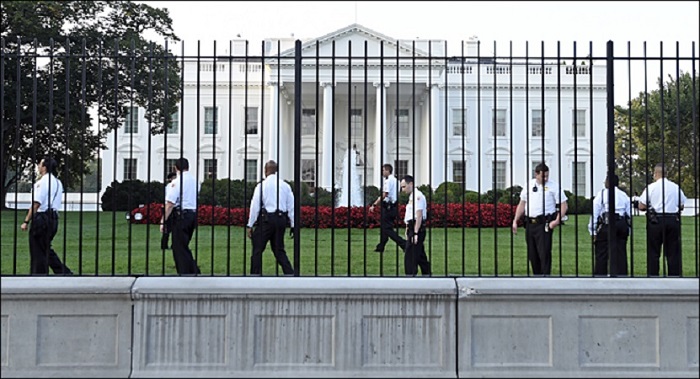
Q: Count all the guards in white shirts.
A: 8